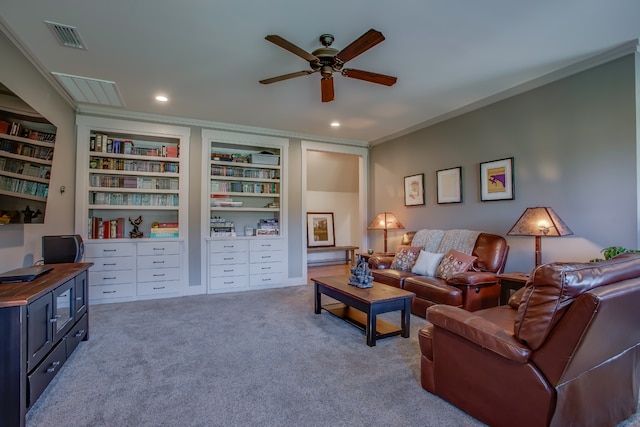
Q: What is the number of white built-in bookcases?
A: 2